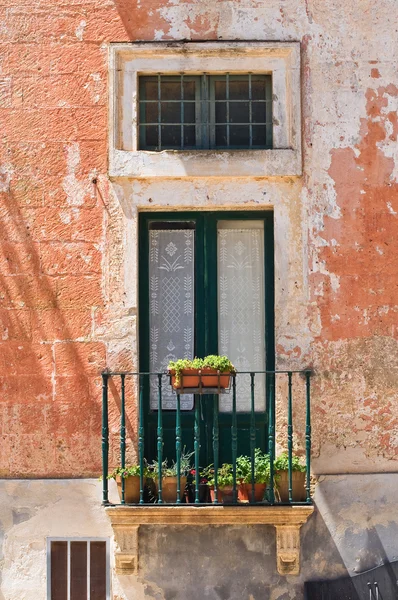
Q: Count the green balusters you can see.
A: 12